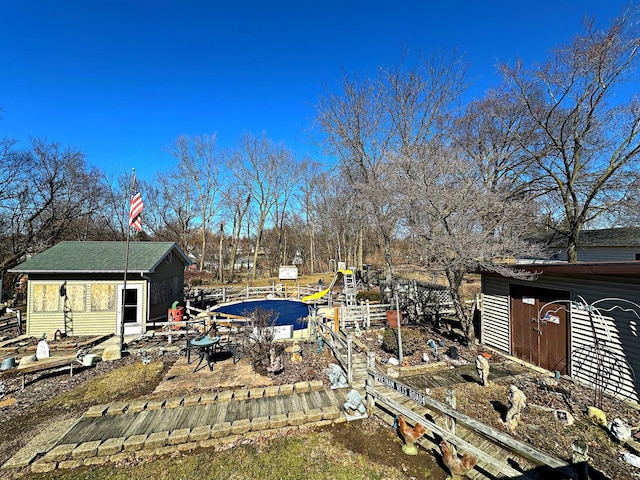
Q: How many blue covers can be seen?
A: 1